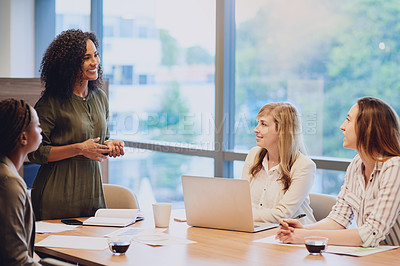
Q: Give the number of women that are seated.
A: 3